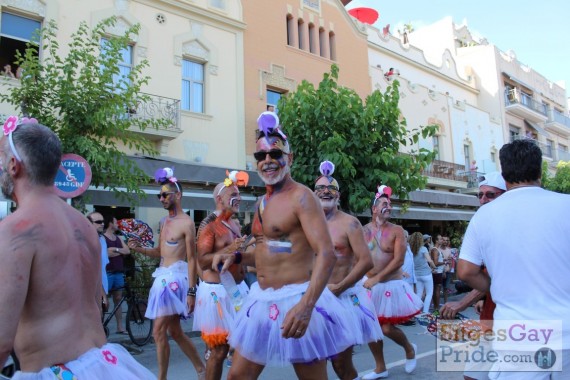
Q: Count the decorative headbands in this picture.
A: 6